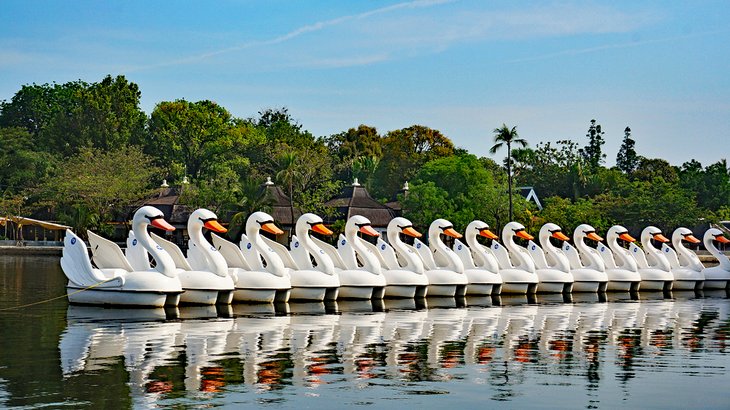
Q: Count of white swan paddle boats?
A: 15